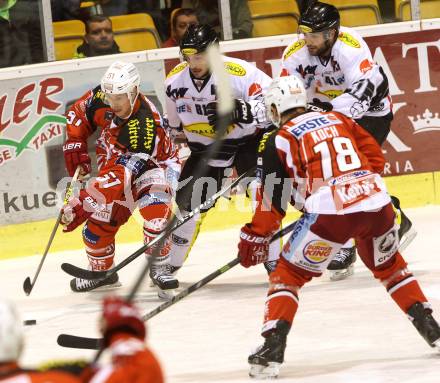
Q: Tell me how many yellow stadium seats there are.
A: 5